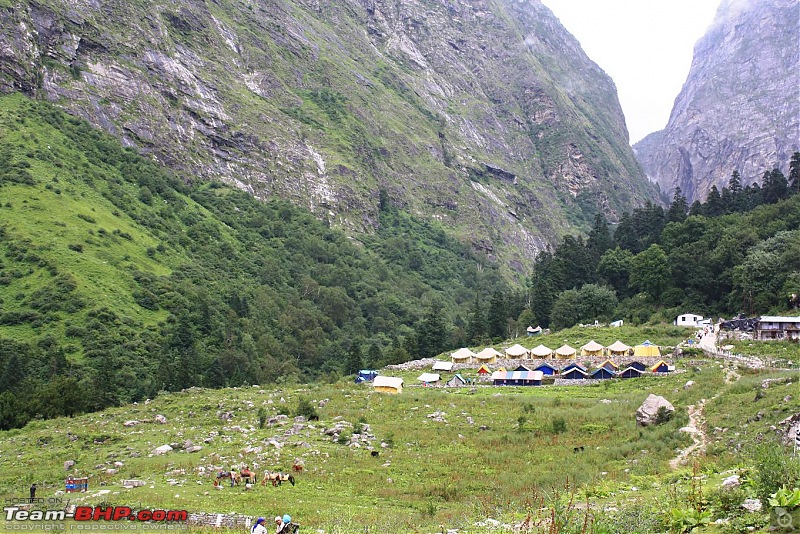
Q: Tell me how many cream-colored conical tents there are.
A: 7